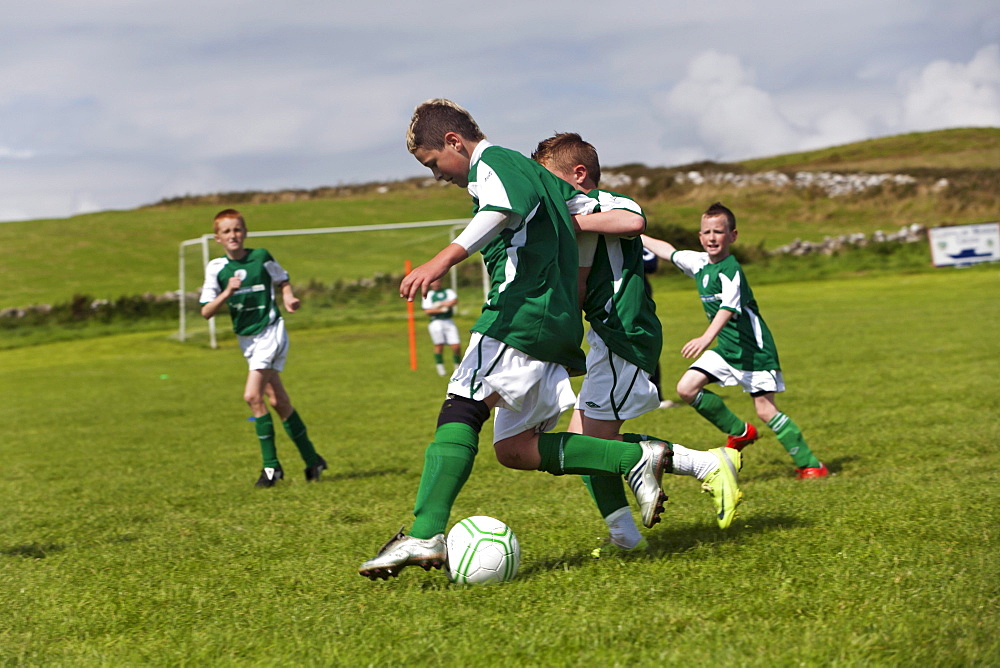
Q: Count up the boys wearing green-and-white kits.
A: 5